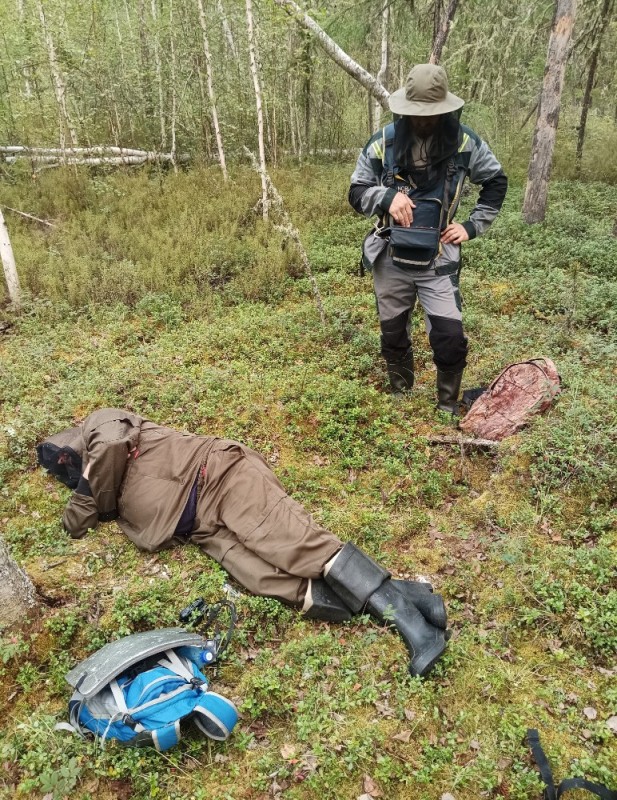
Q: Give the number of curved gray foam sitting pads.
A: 1